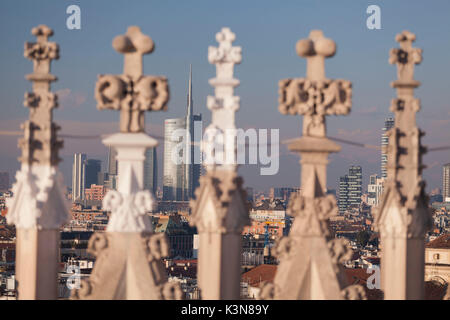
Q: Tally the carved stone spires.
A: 5